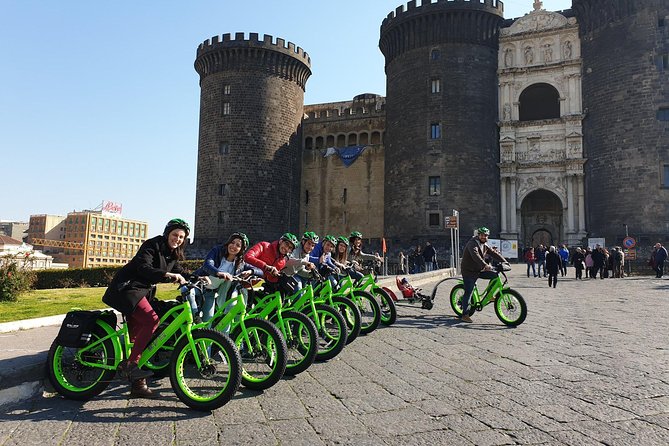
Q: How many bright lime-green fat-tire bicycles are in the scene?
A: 8